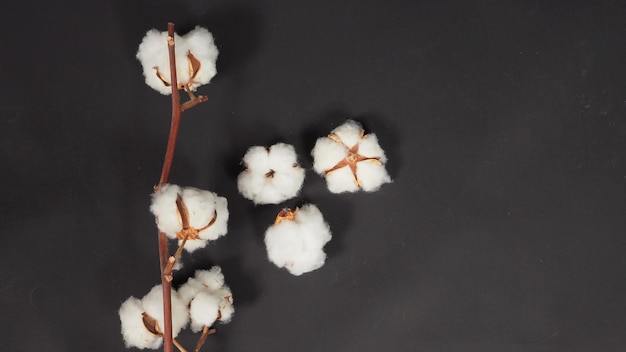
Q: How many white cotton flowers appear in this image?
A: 7